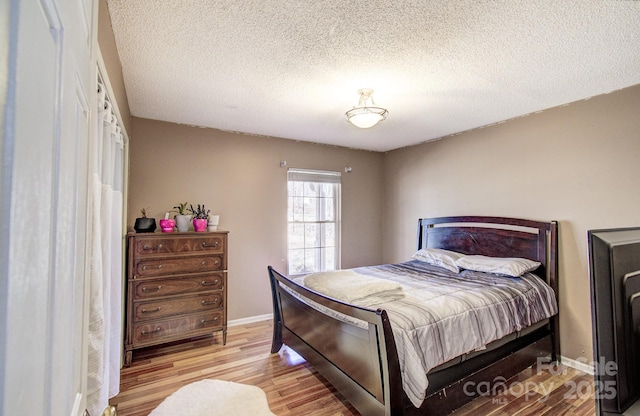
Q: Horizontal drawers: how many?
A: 5